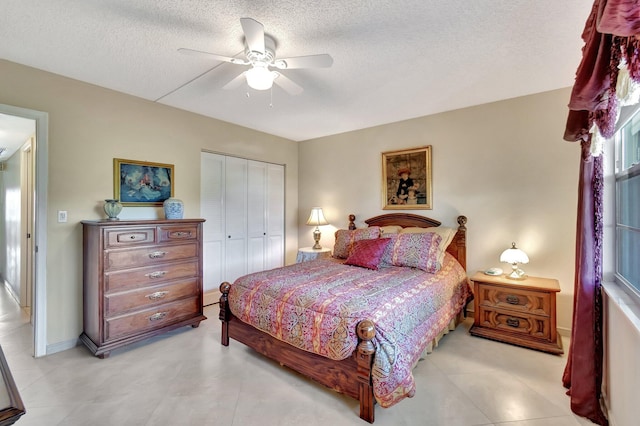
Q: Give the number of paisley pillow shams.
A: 2